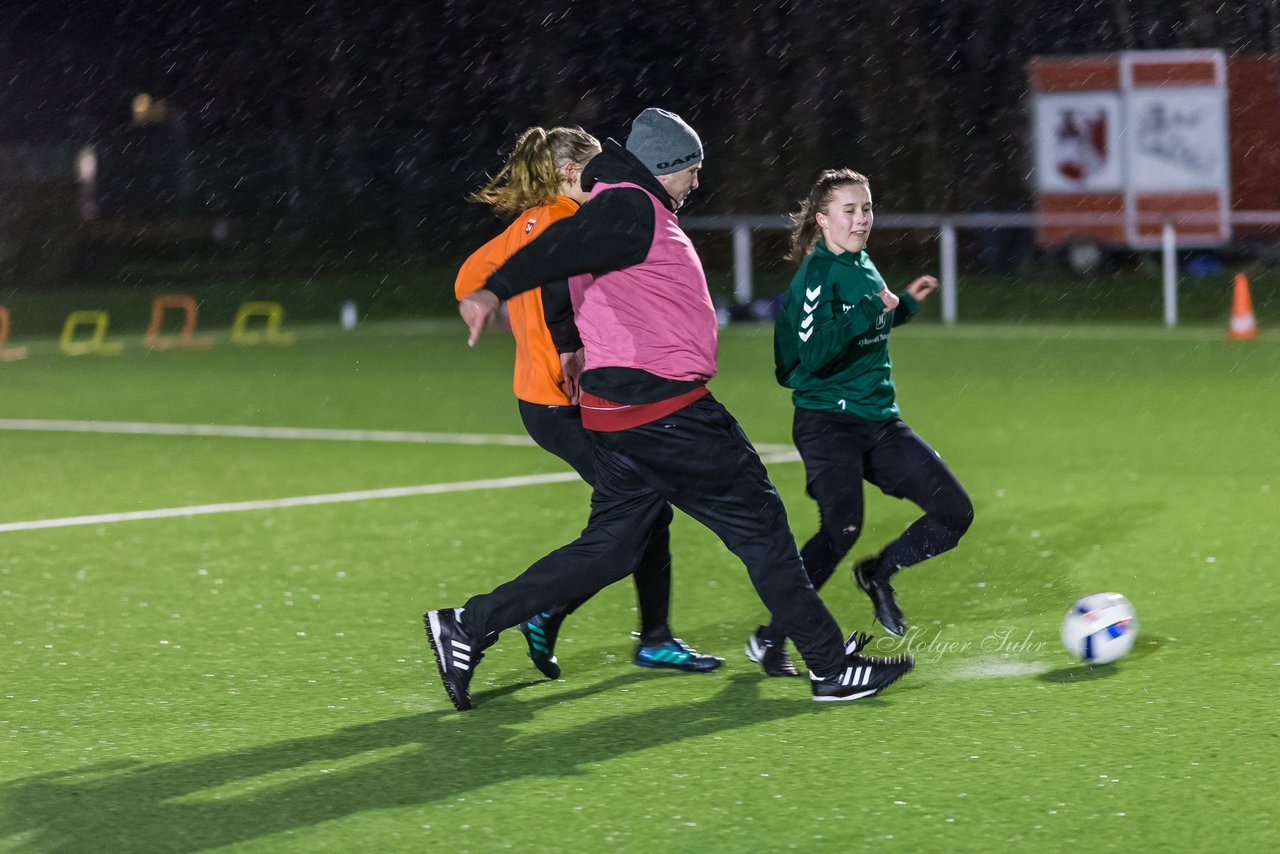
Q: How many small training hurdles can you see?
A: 4